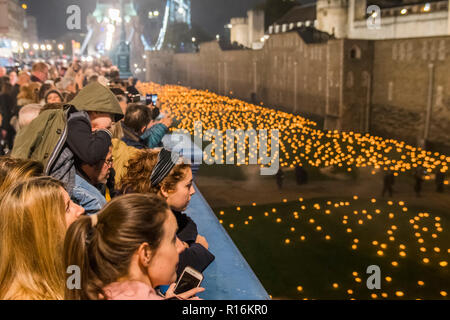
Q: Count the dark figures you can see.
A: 5